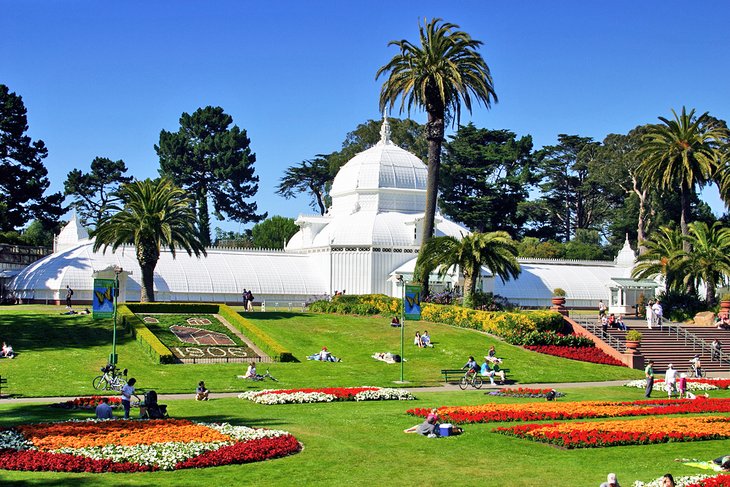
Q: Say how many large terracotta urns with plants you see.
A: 3